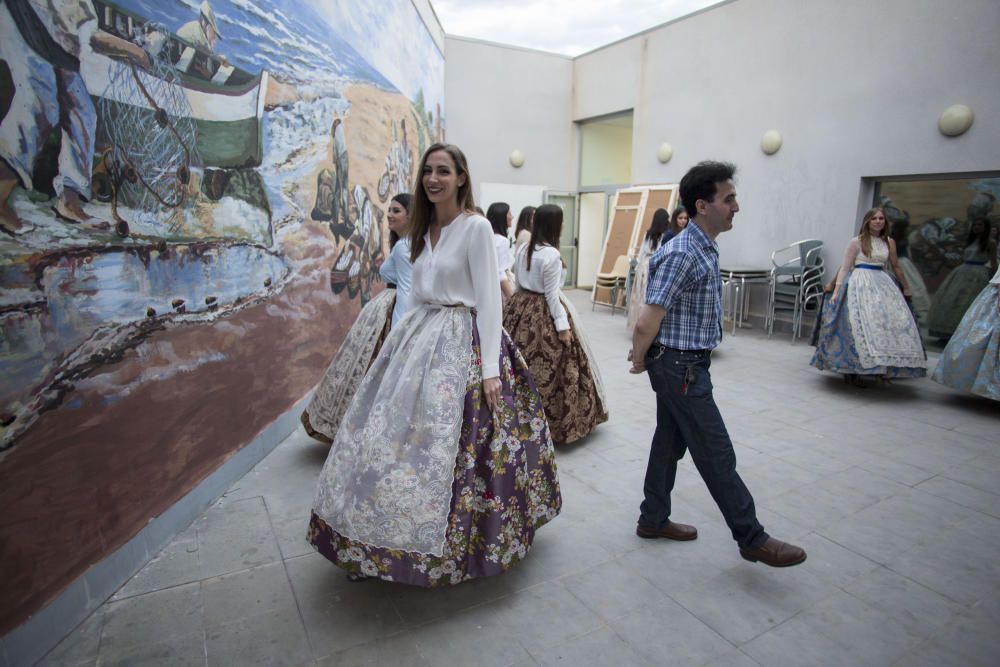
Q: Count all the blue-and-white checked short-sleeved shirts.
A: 1